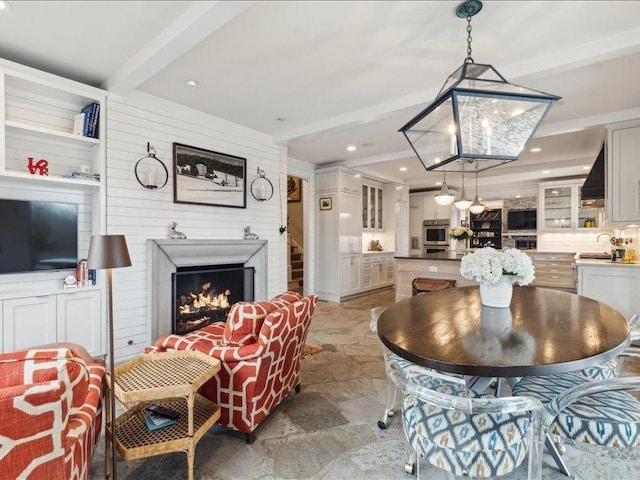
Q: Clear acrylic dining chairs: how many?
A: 4